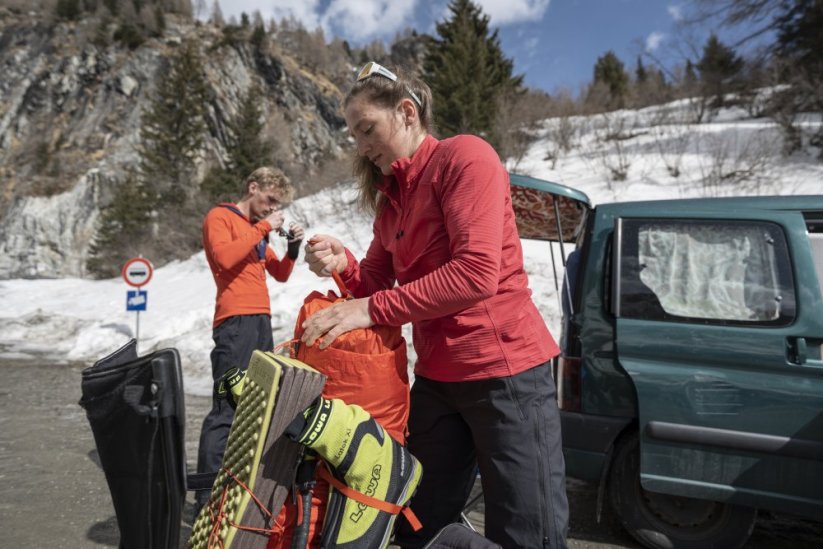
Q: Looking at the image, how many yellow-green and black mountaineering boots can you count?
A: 2